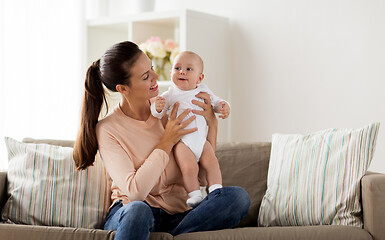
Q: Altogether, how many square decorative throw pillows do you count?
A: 2